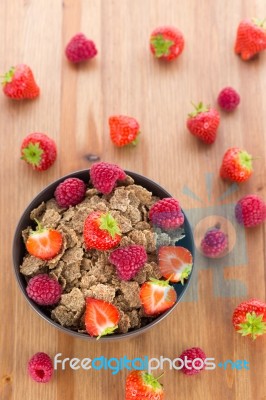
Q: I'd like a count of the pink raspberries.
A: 11